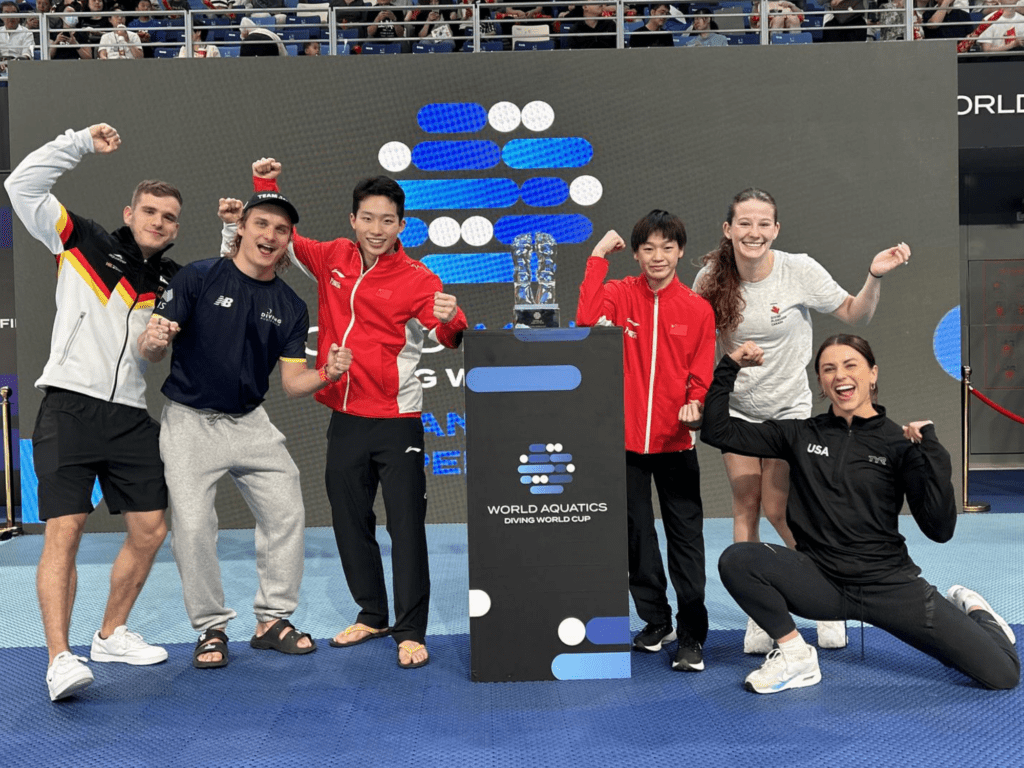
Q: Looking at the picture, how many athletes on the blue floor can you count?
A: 6